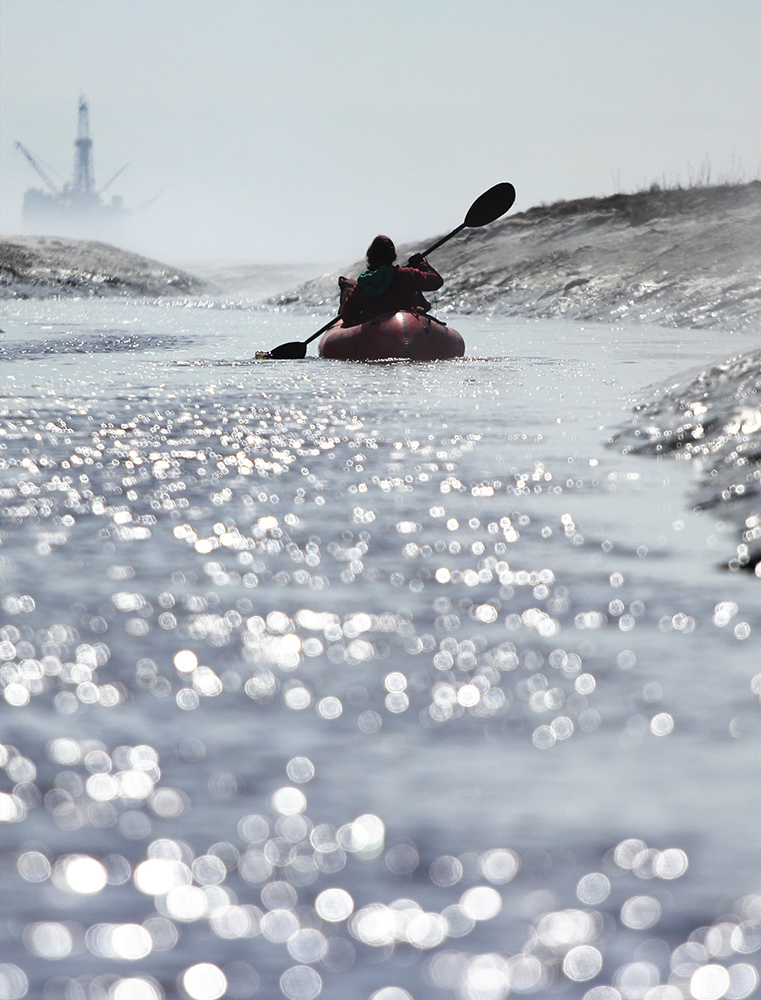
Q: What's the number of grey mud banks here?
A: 3